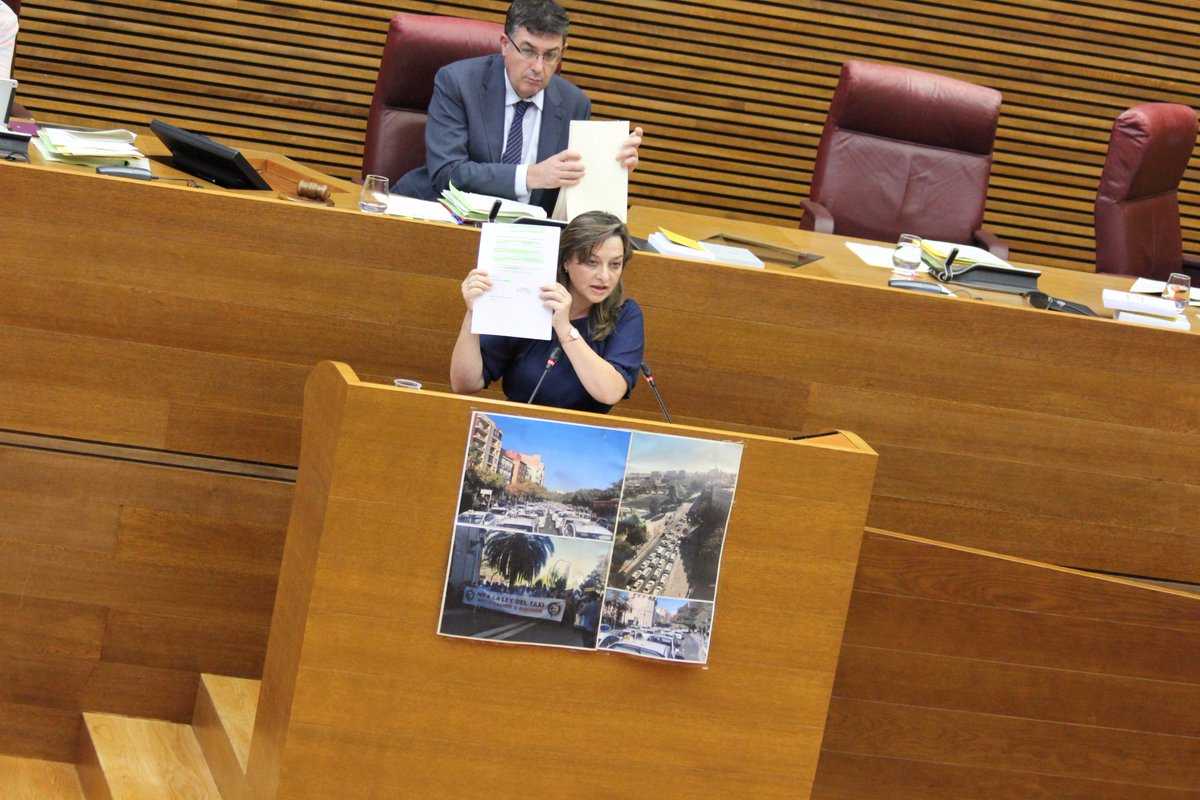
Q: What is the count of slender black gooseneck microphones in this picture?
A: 2